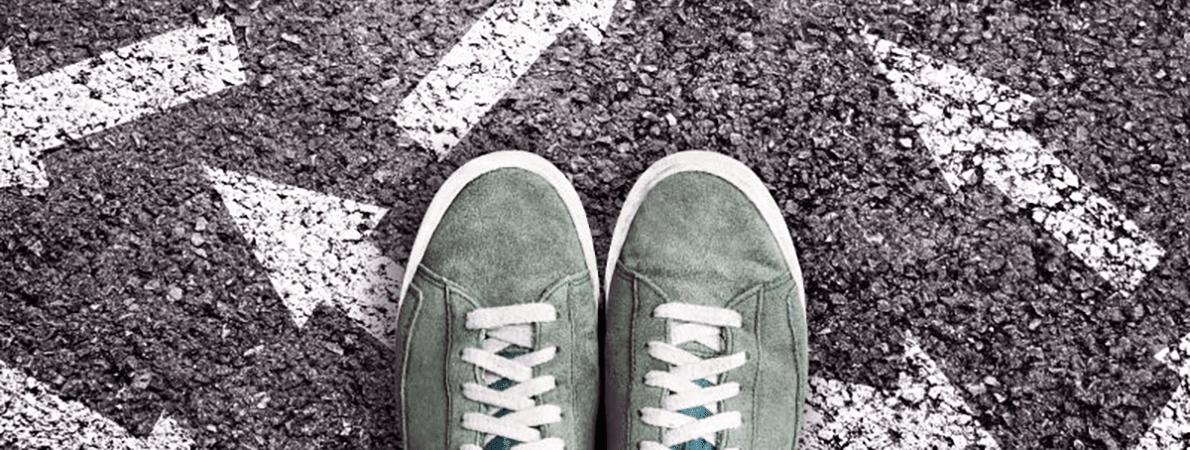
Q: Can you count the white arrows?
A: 7